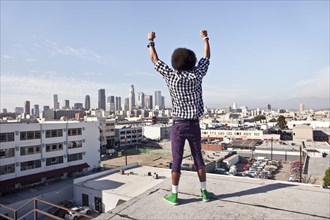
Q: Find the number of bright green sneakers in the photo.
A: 2